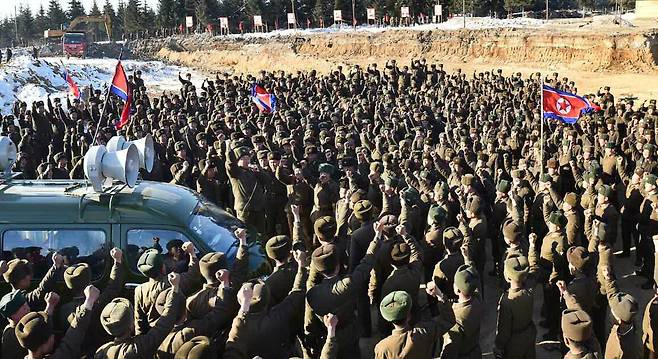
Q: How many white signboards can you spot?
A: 8